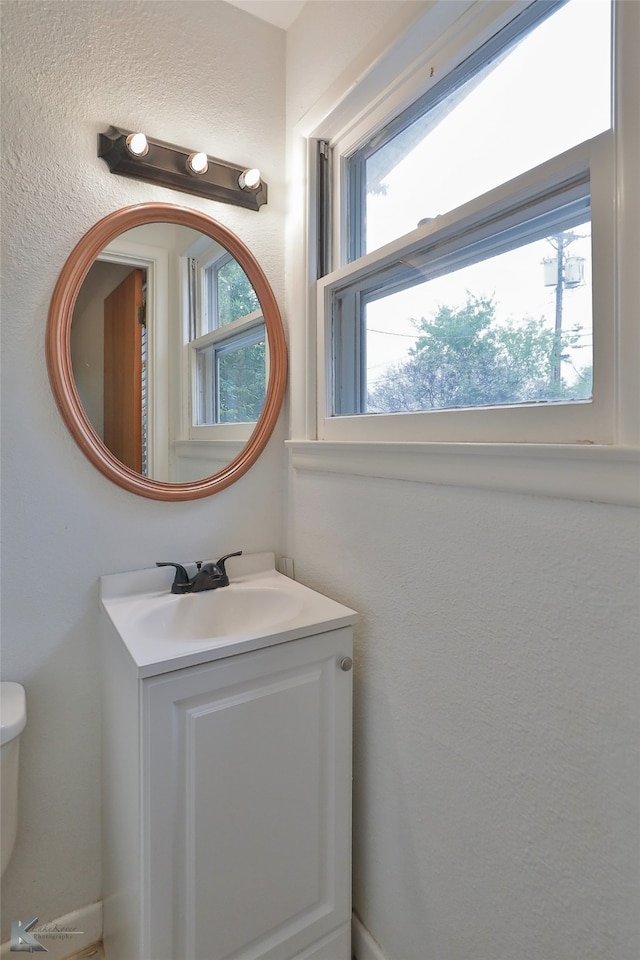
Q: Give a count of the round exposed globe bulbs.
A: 3